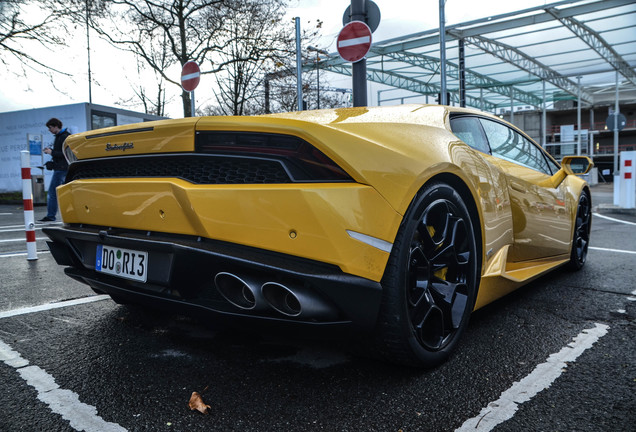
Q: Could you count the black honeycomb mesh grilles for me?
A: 1